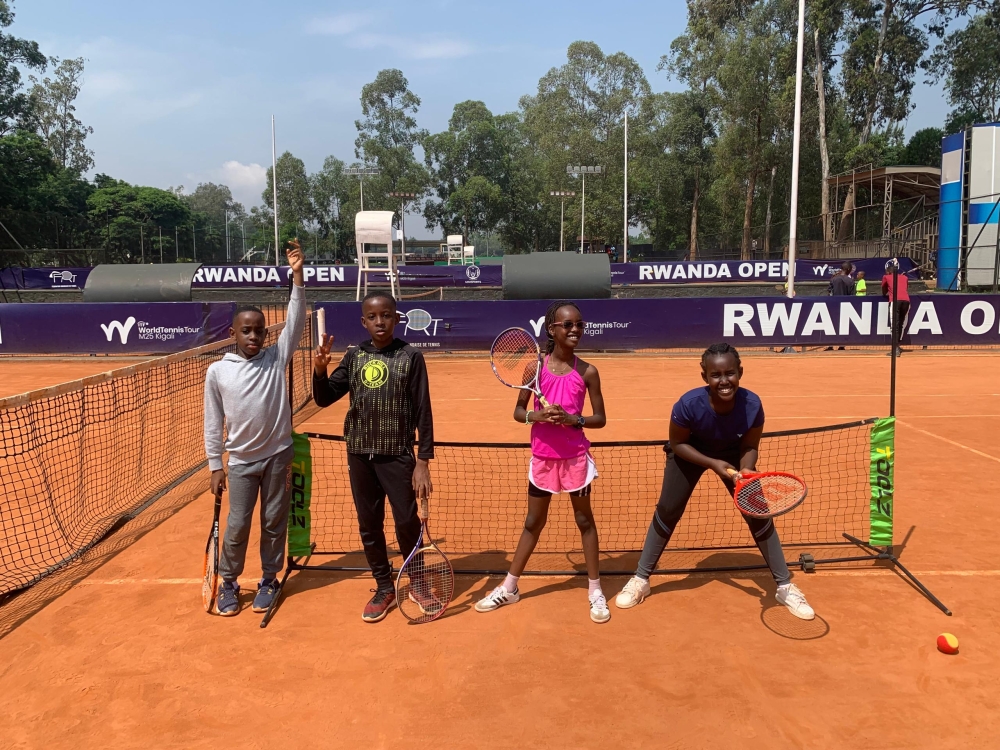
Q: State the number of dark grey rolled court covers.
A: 2